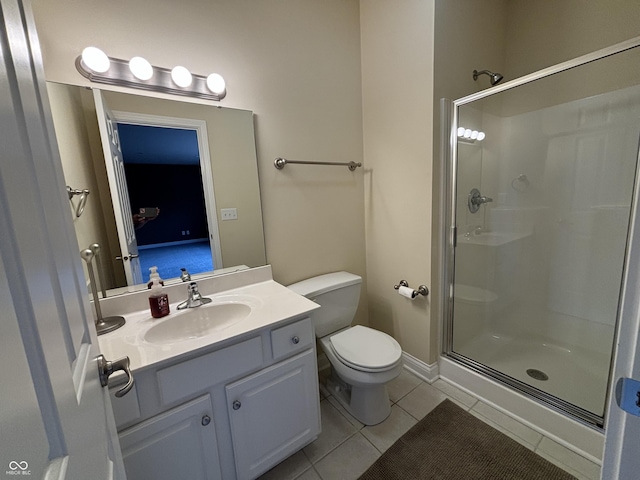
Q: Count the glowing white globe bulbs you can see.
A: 4